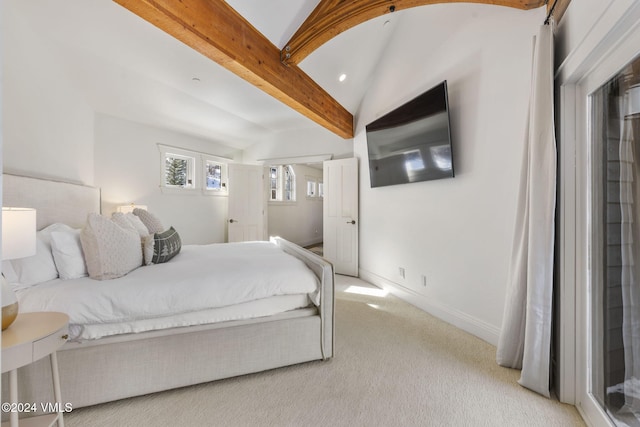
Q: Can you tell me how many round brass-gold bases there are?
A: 1